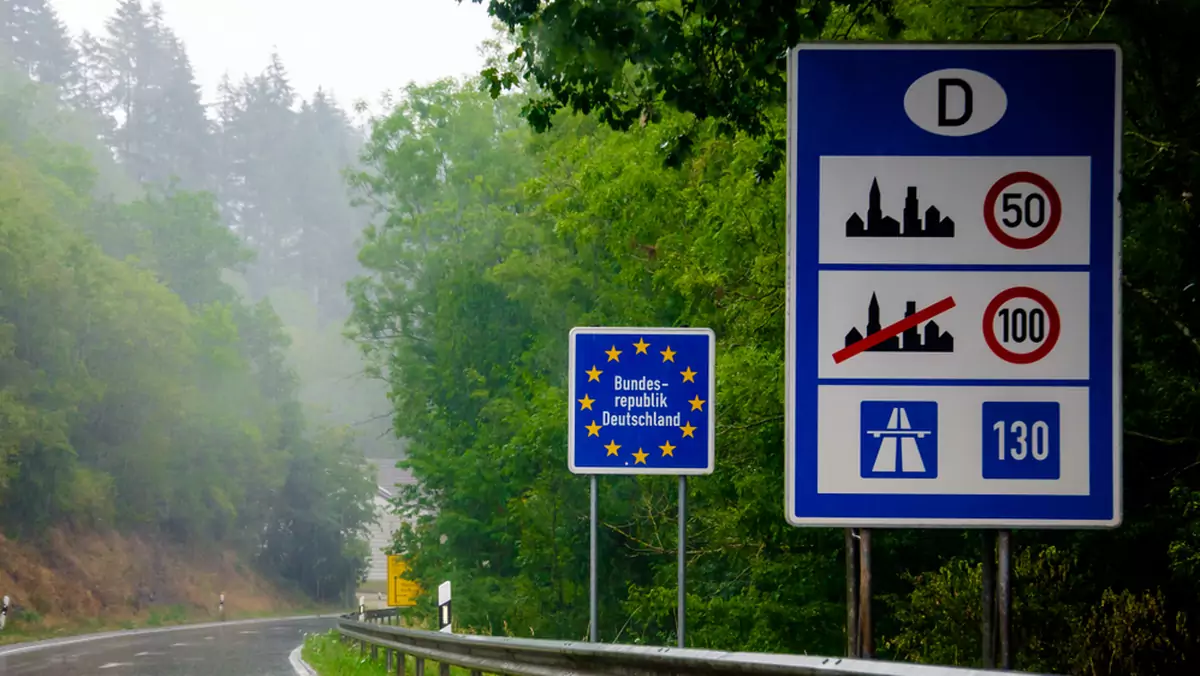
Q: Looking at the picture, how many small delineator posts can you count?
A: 4